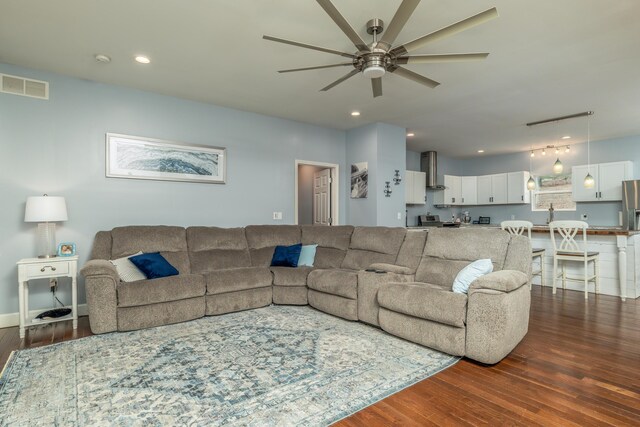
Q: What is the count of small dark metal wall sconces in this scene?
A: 2